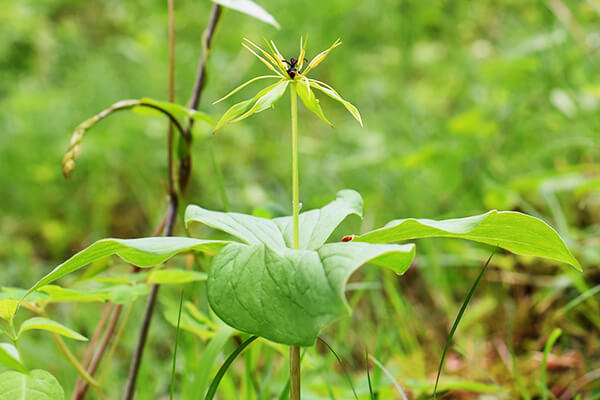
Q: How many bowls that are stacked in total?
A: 0